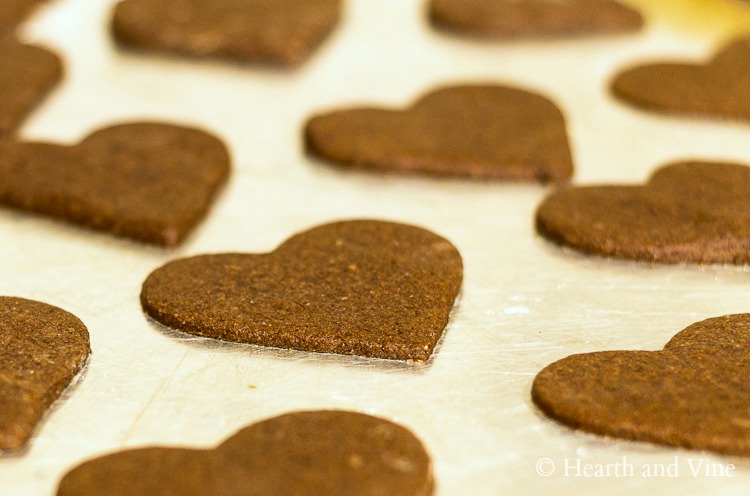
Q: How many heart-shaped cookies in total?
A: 12